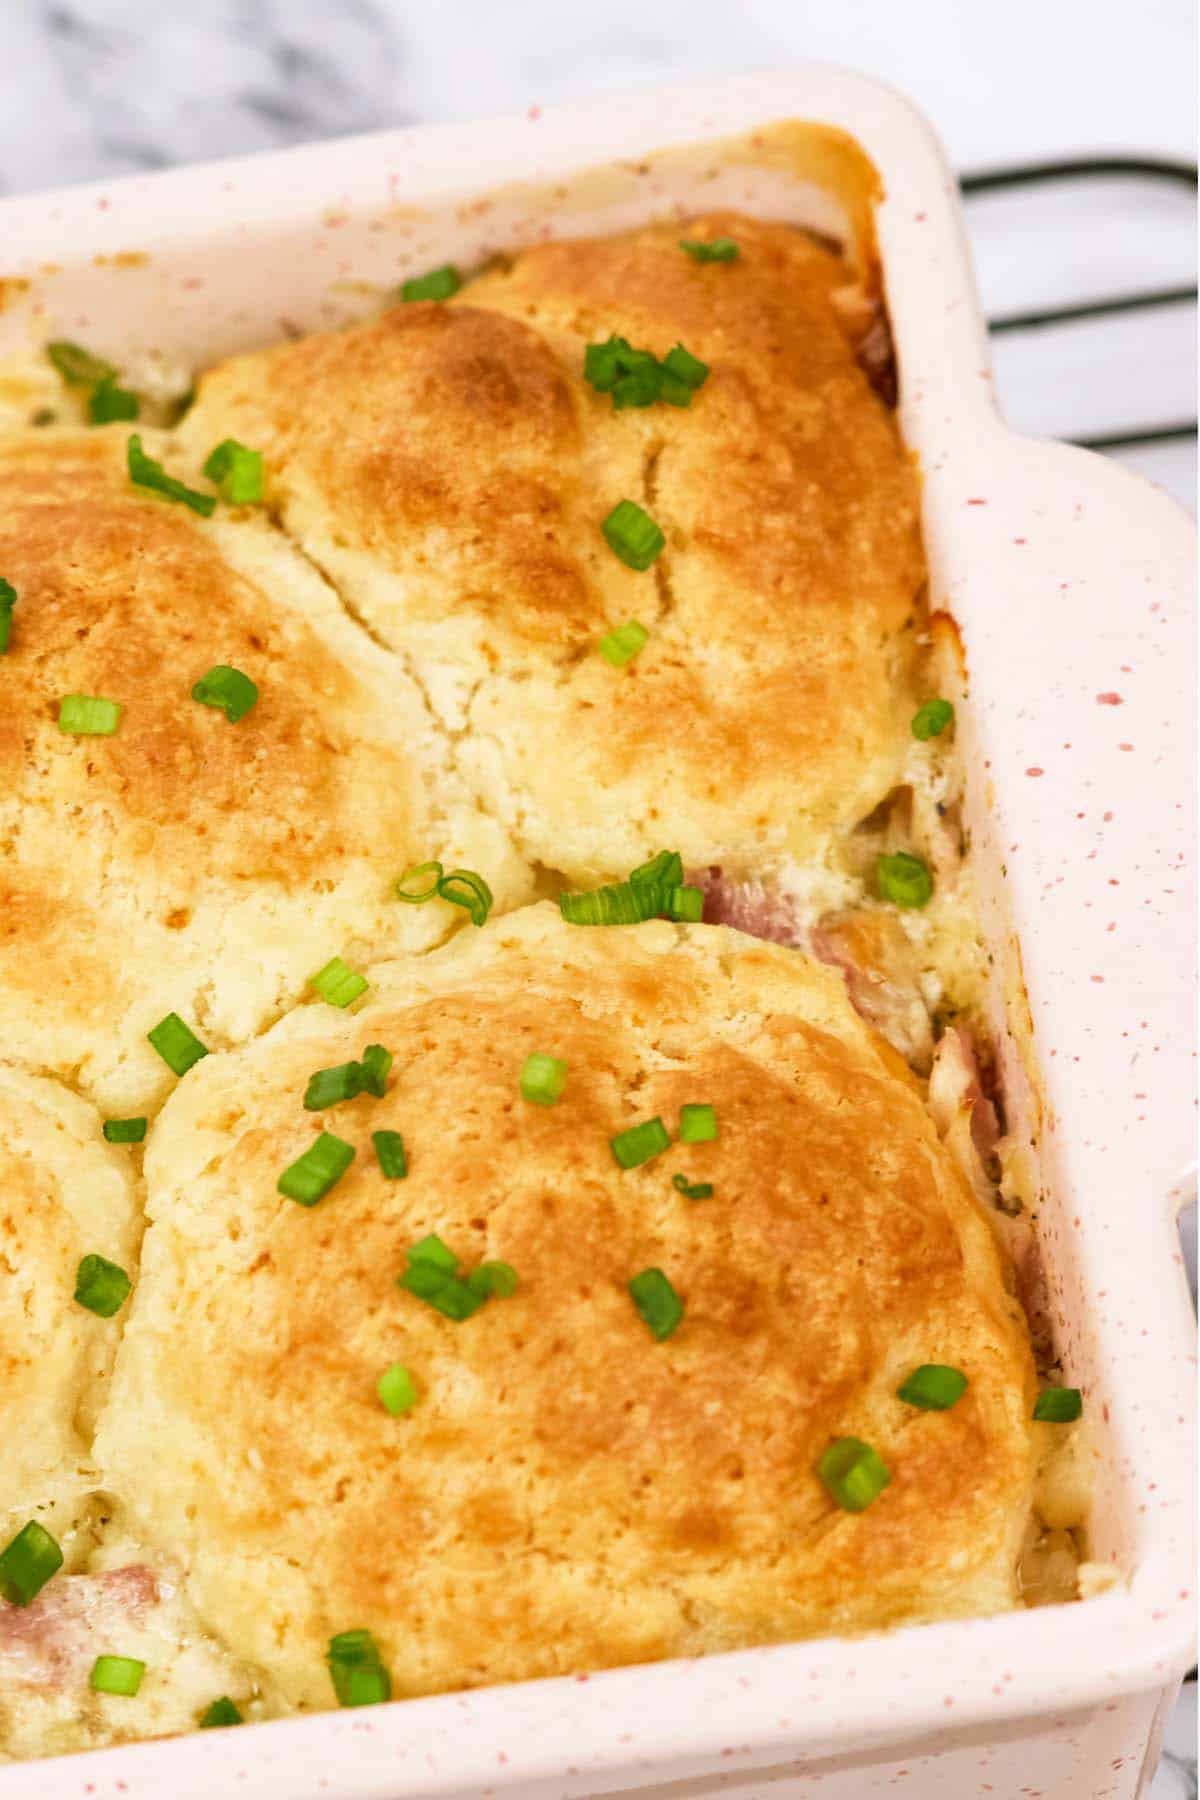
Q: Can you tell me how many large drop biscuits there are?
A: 4